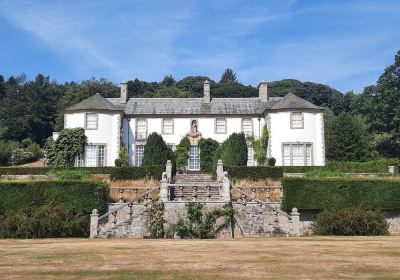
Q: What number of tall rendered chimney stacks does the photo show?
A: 3